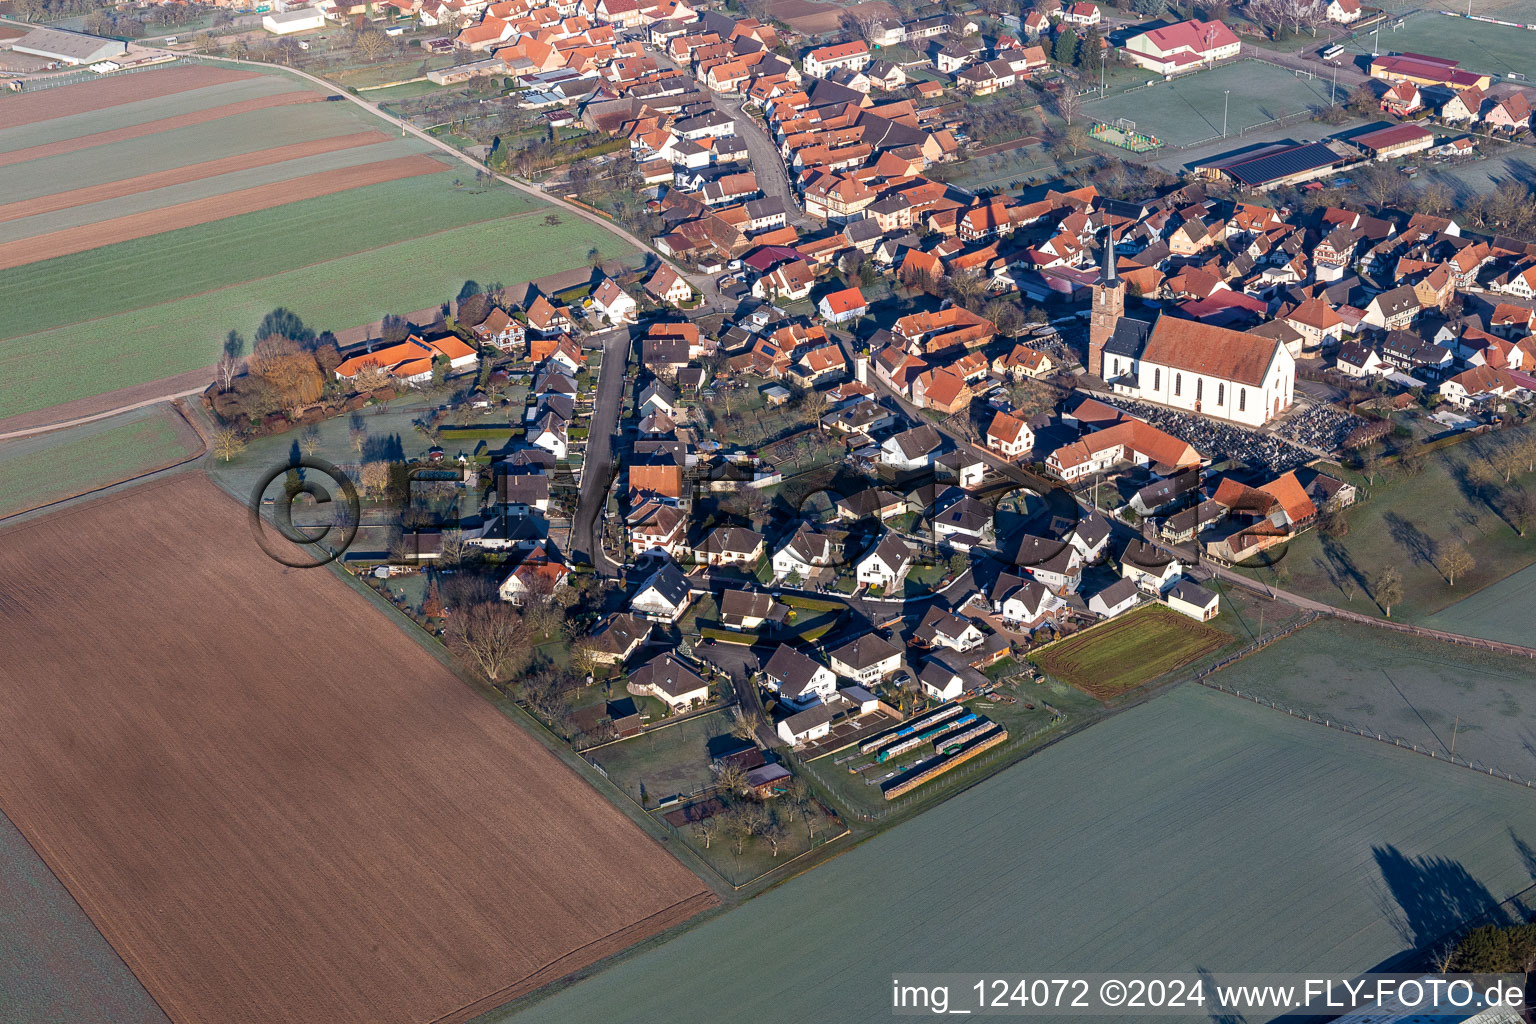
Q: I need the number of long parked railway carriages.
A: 0